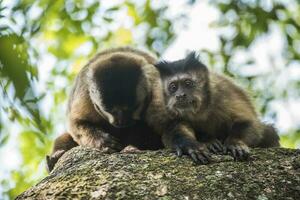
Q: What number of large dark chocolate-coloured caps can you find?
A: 2